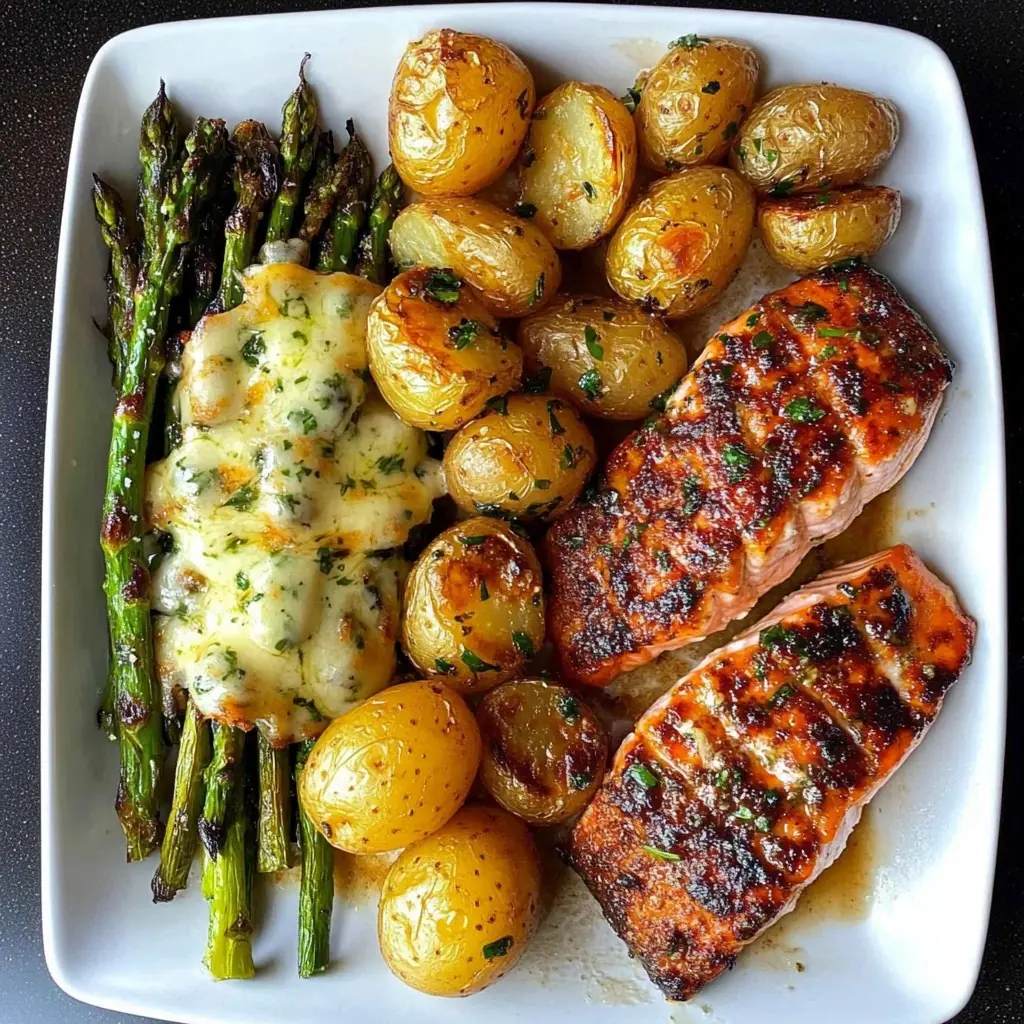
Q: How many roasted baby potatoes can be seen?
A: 14